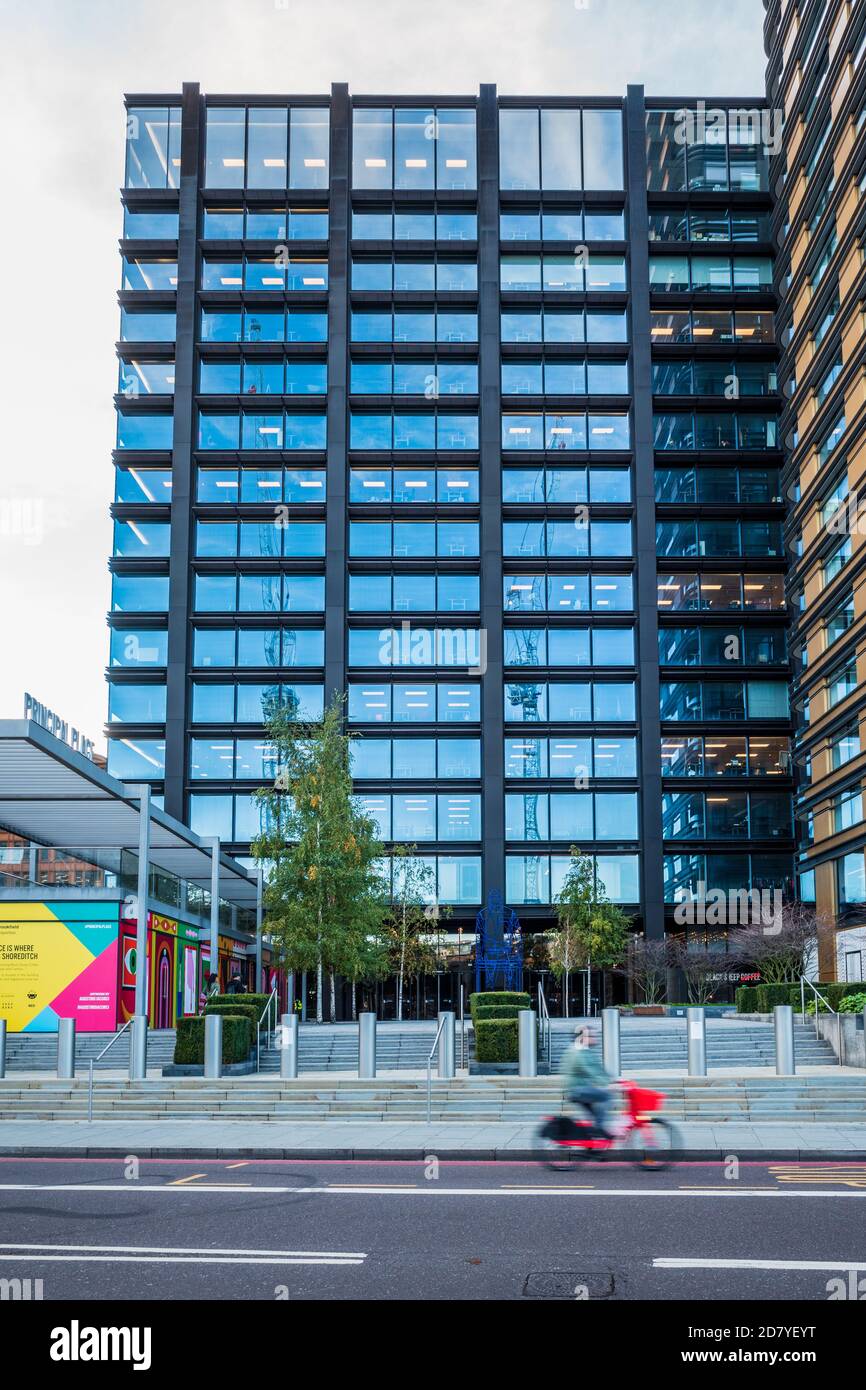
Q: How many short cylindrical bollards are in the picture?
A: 11